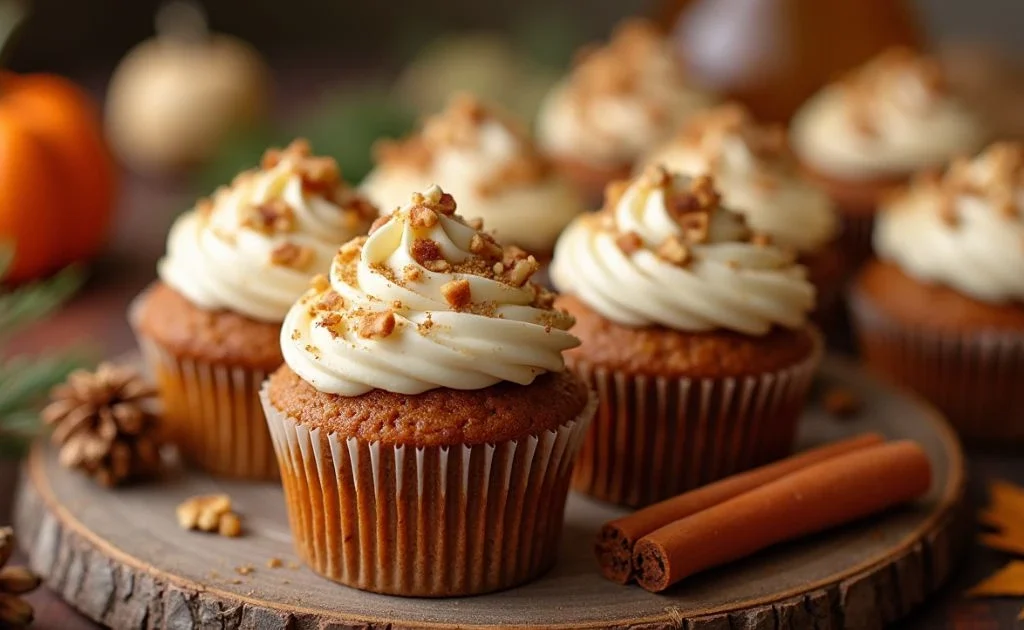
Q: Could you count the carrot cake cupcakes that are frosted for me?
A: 8